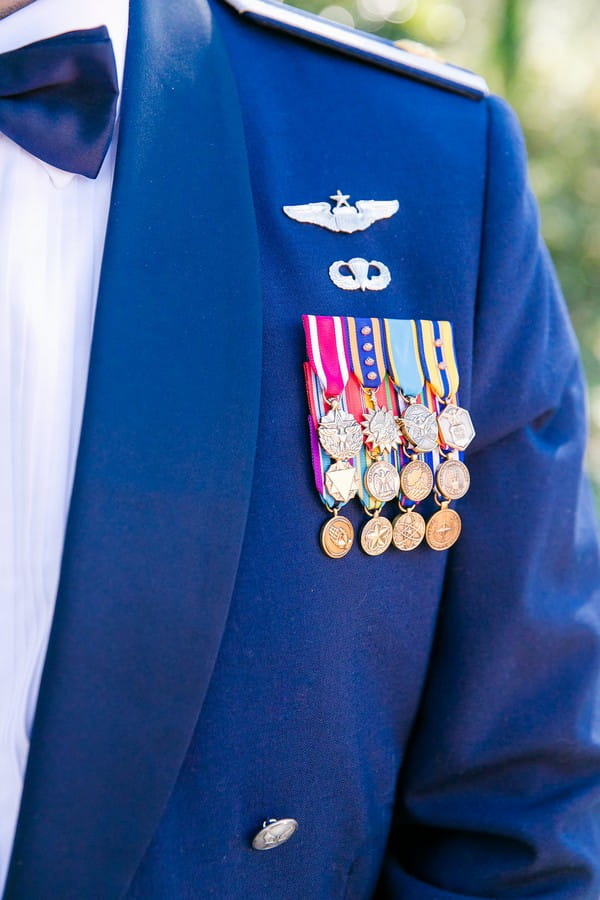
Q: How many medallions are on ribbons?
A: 12